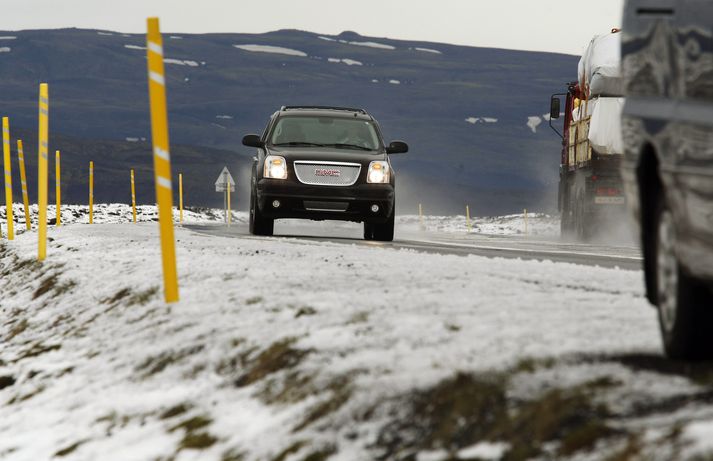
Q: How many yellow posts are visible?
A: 12